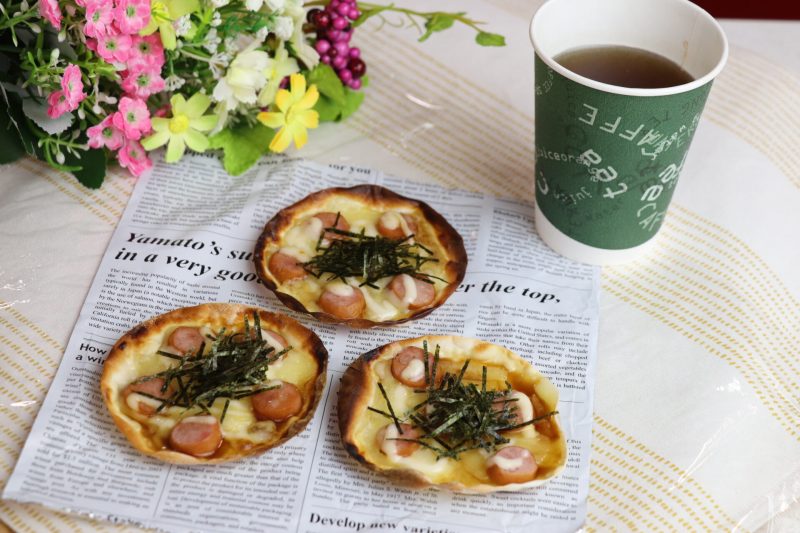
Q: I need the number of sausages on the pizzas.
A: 14